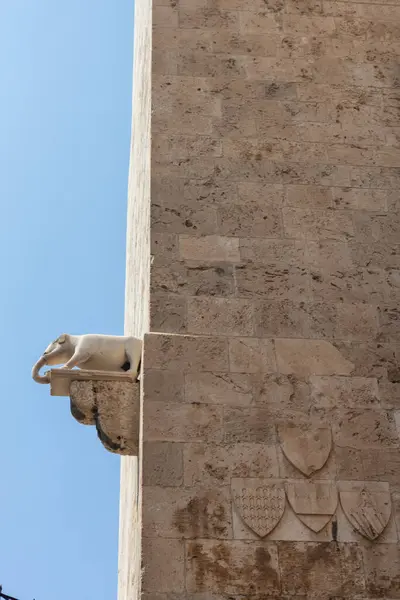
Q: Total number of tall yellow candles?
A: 0